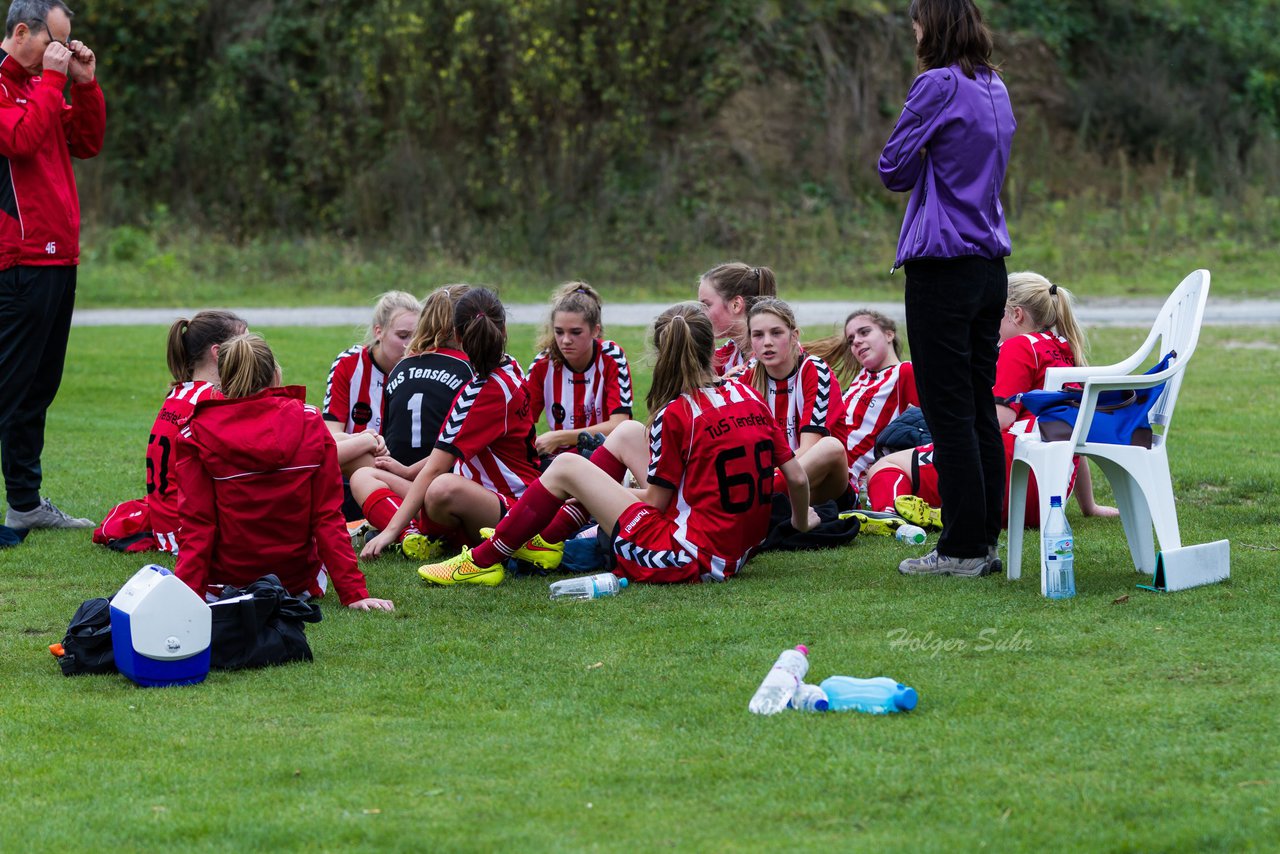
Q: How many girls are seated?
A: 11